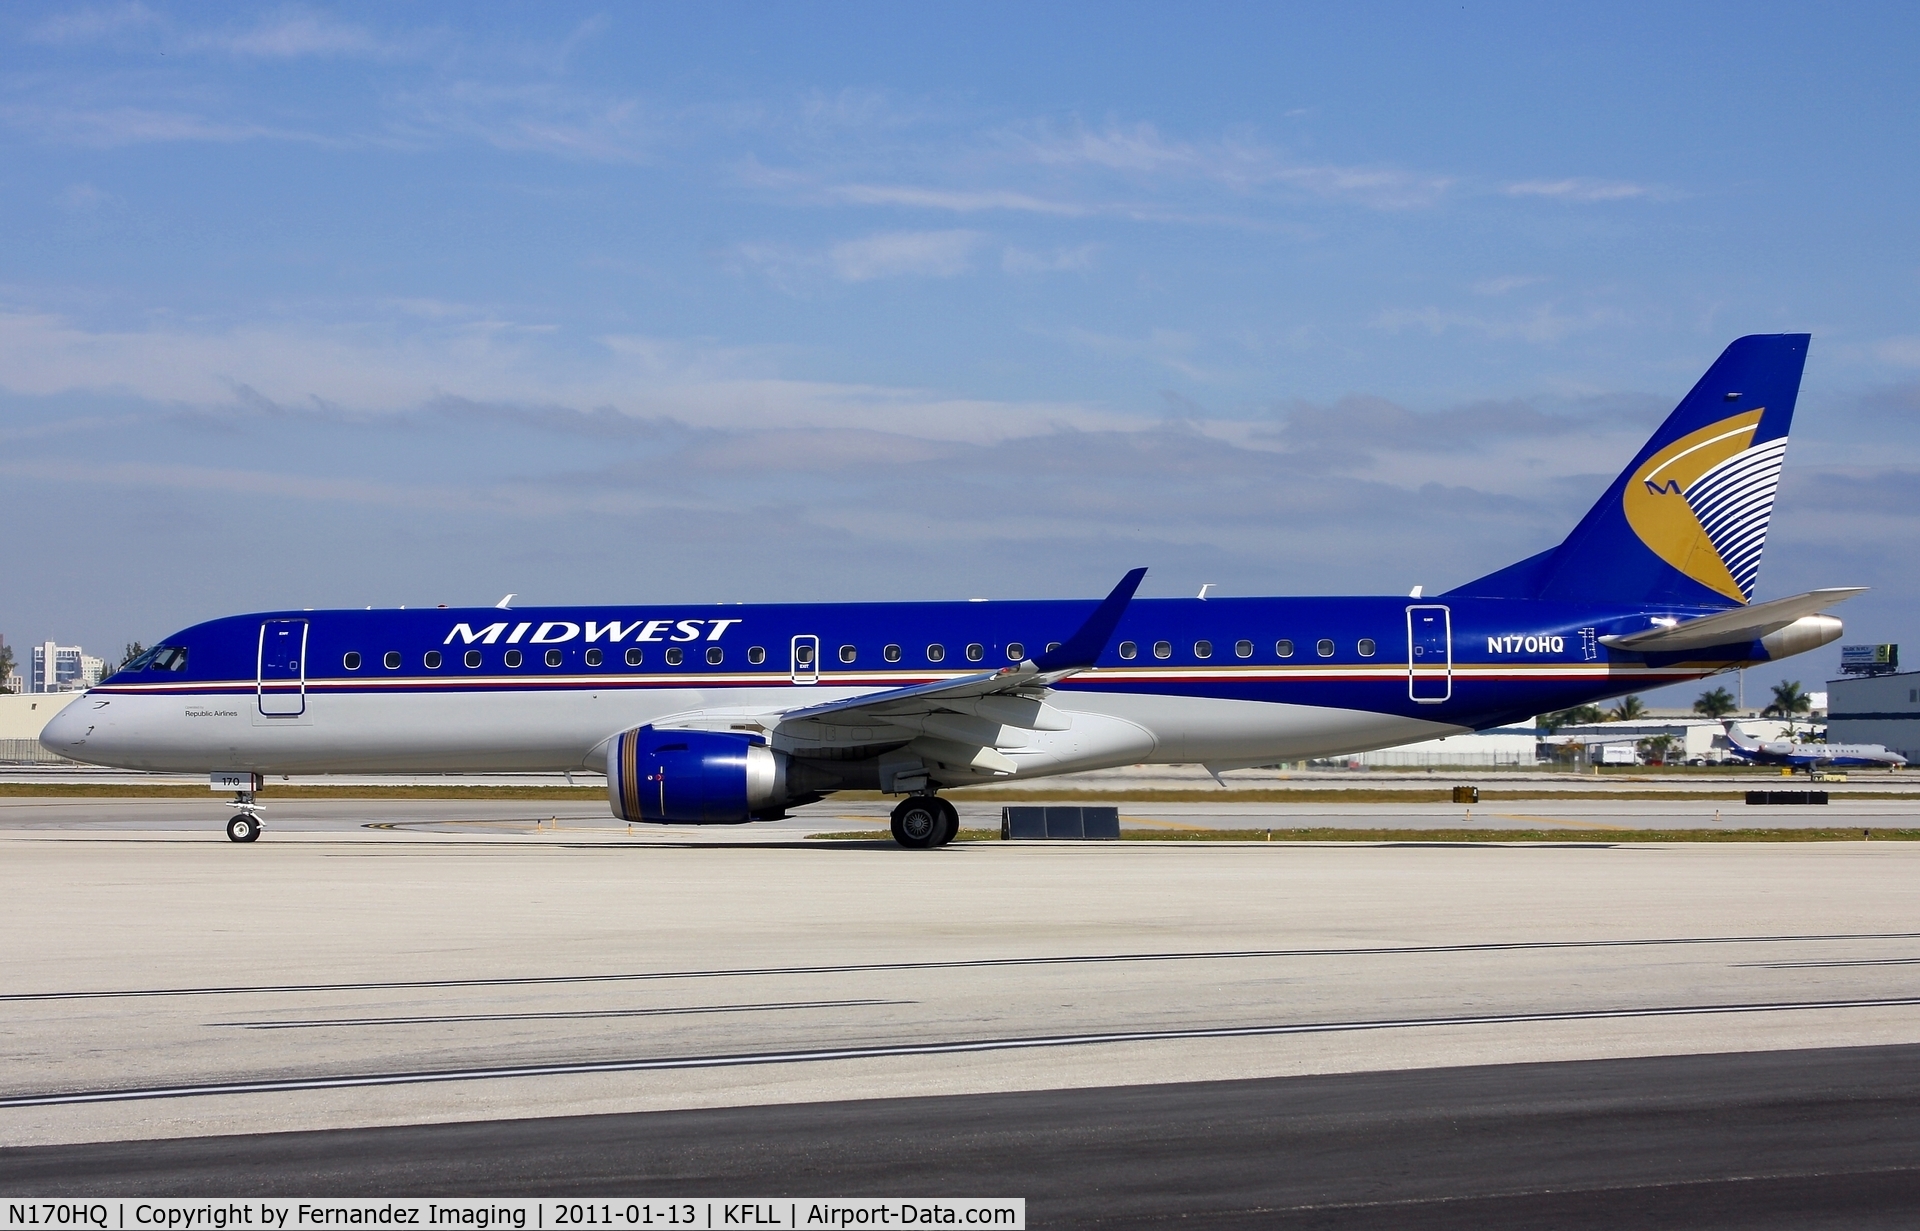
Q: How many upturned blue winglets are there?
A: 1